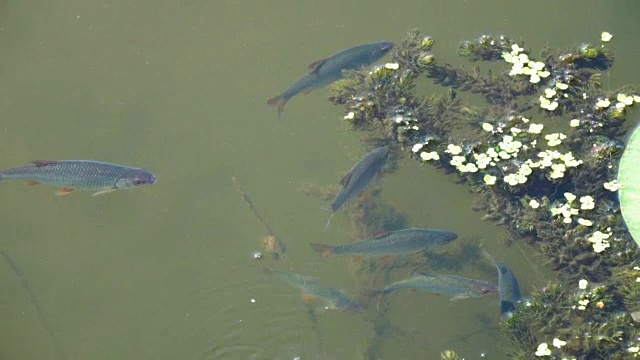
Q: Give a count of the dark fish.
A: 7